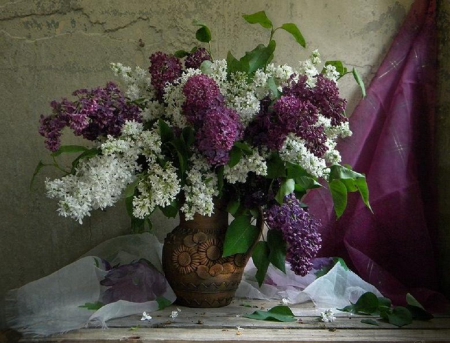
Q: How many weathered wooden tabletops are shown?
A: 1